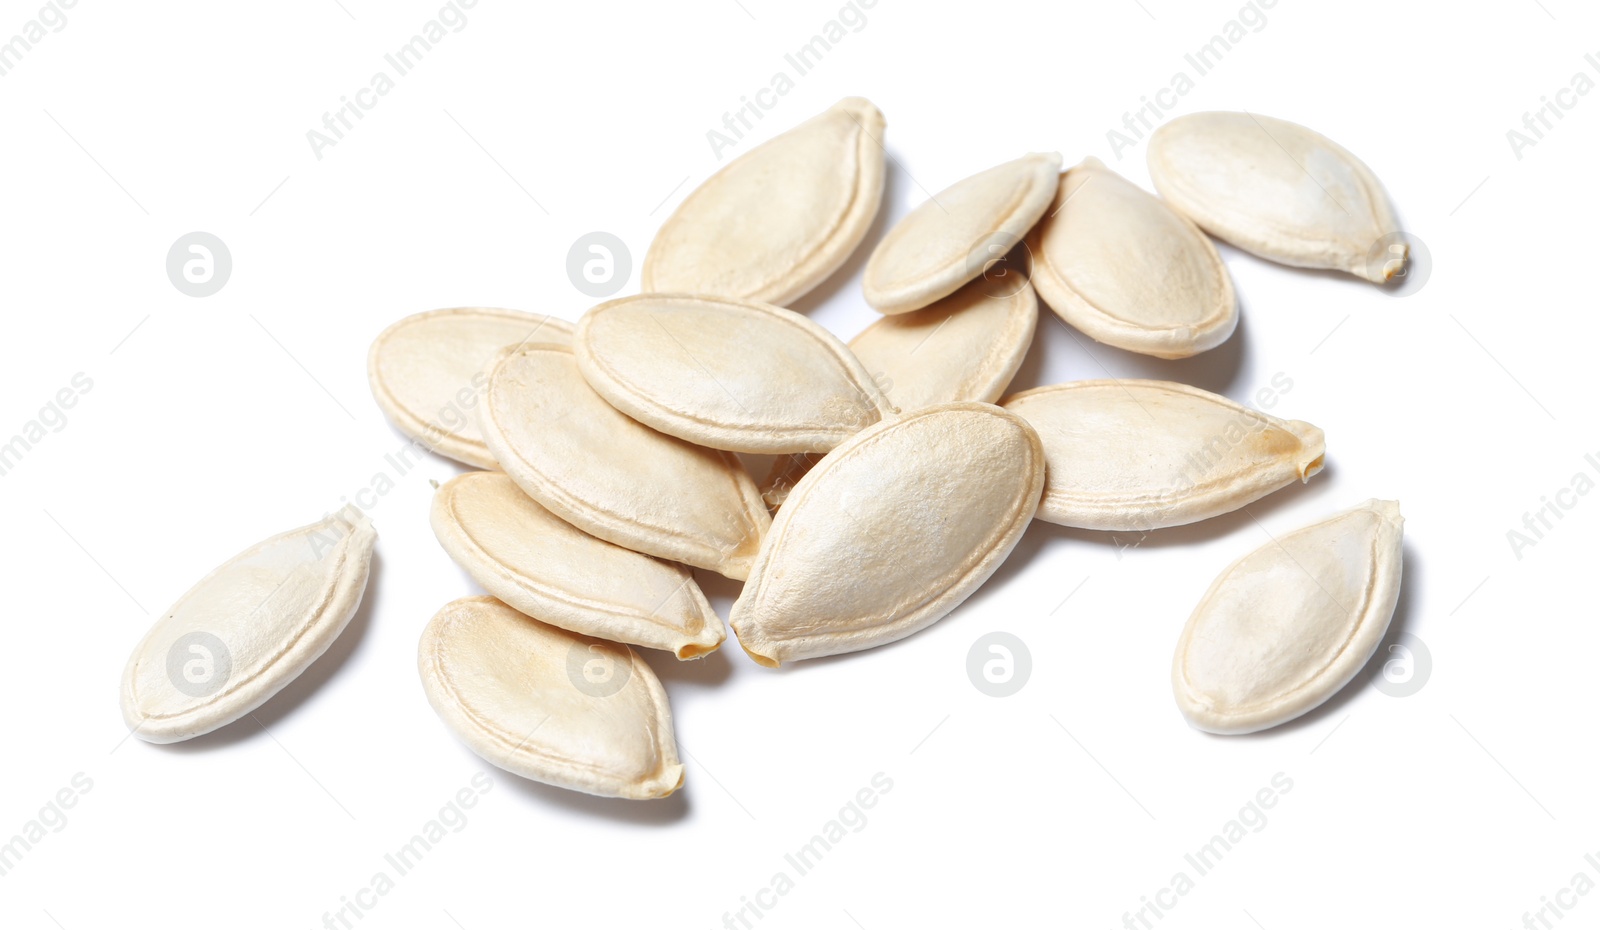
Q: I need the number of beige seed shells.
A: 14